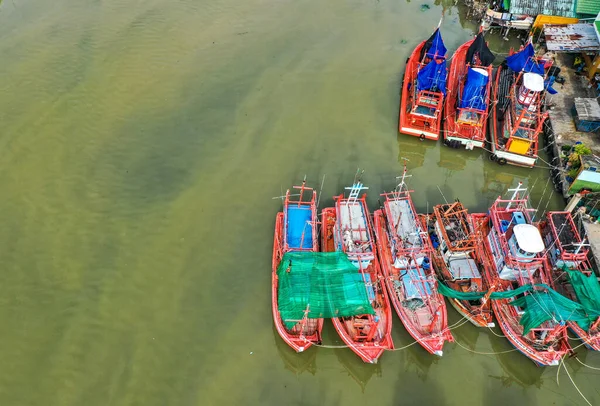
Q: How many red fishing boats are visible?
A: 9